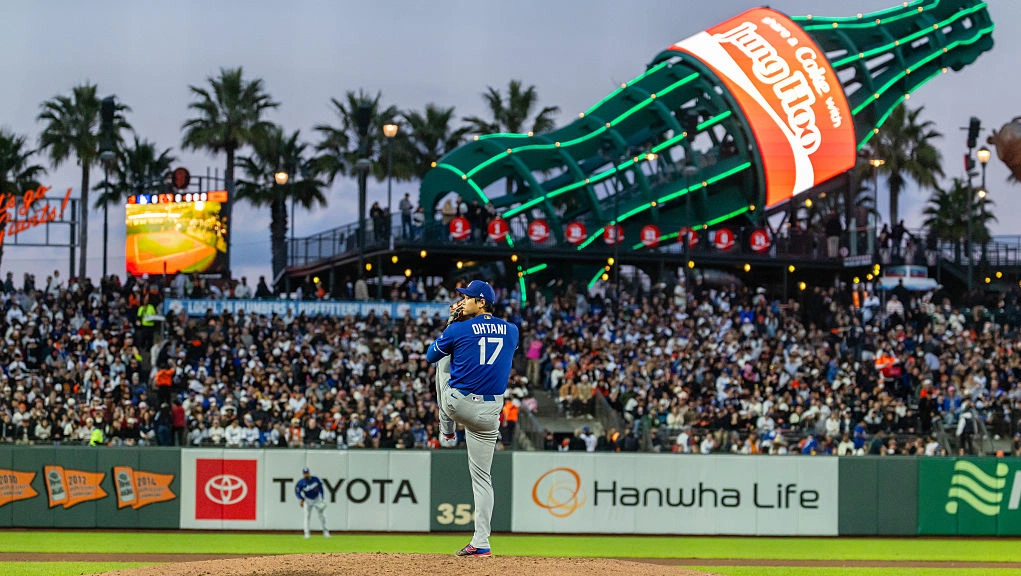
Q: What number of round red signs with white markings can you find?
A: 9